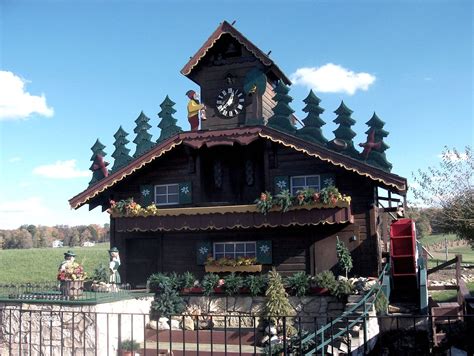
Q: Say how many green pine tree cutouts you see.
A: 8